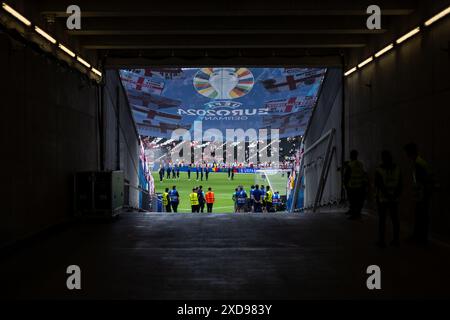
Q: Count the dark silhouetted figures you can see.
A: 3